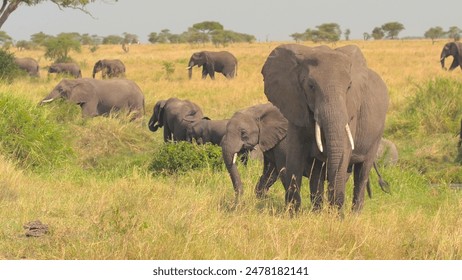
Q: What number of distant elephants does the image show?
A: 5